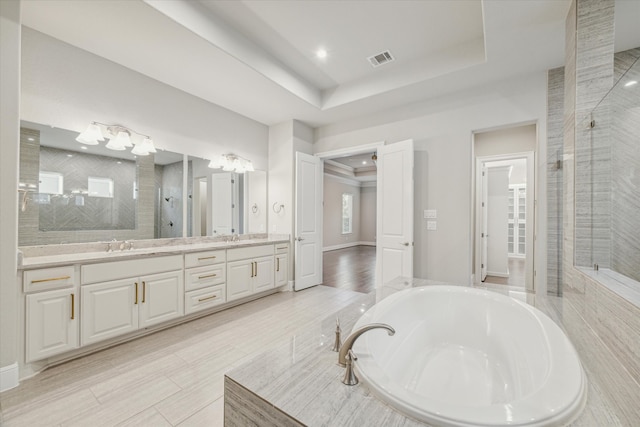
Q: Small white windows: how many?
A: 2